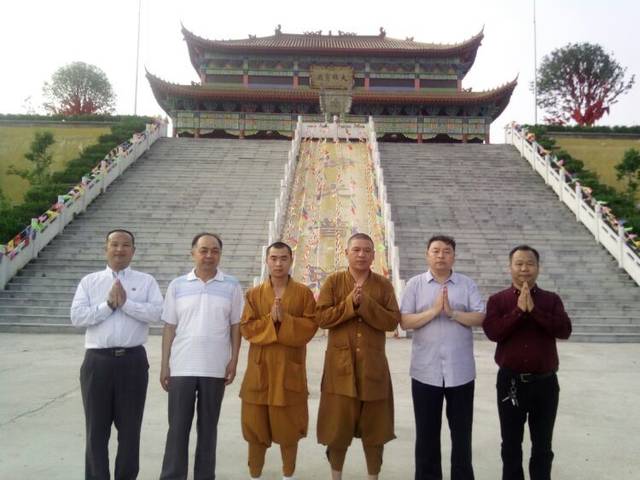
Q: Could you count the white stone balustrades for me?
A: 4